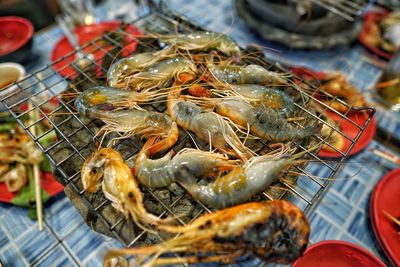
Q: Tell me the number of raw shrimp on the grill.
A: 11